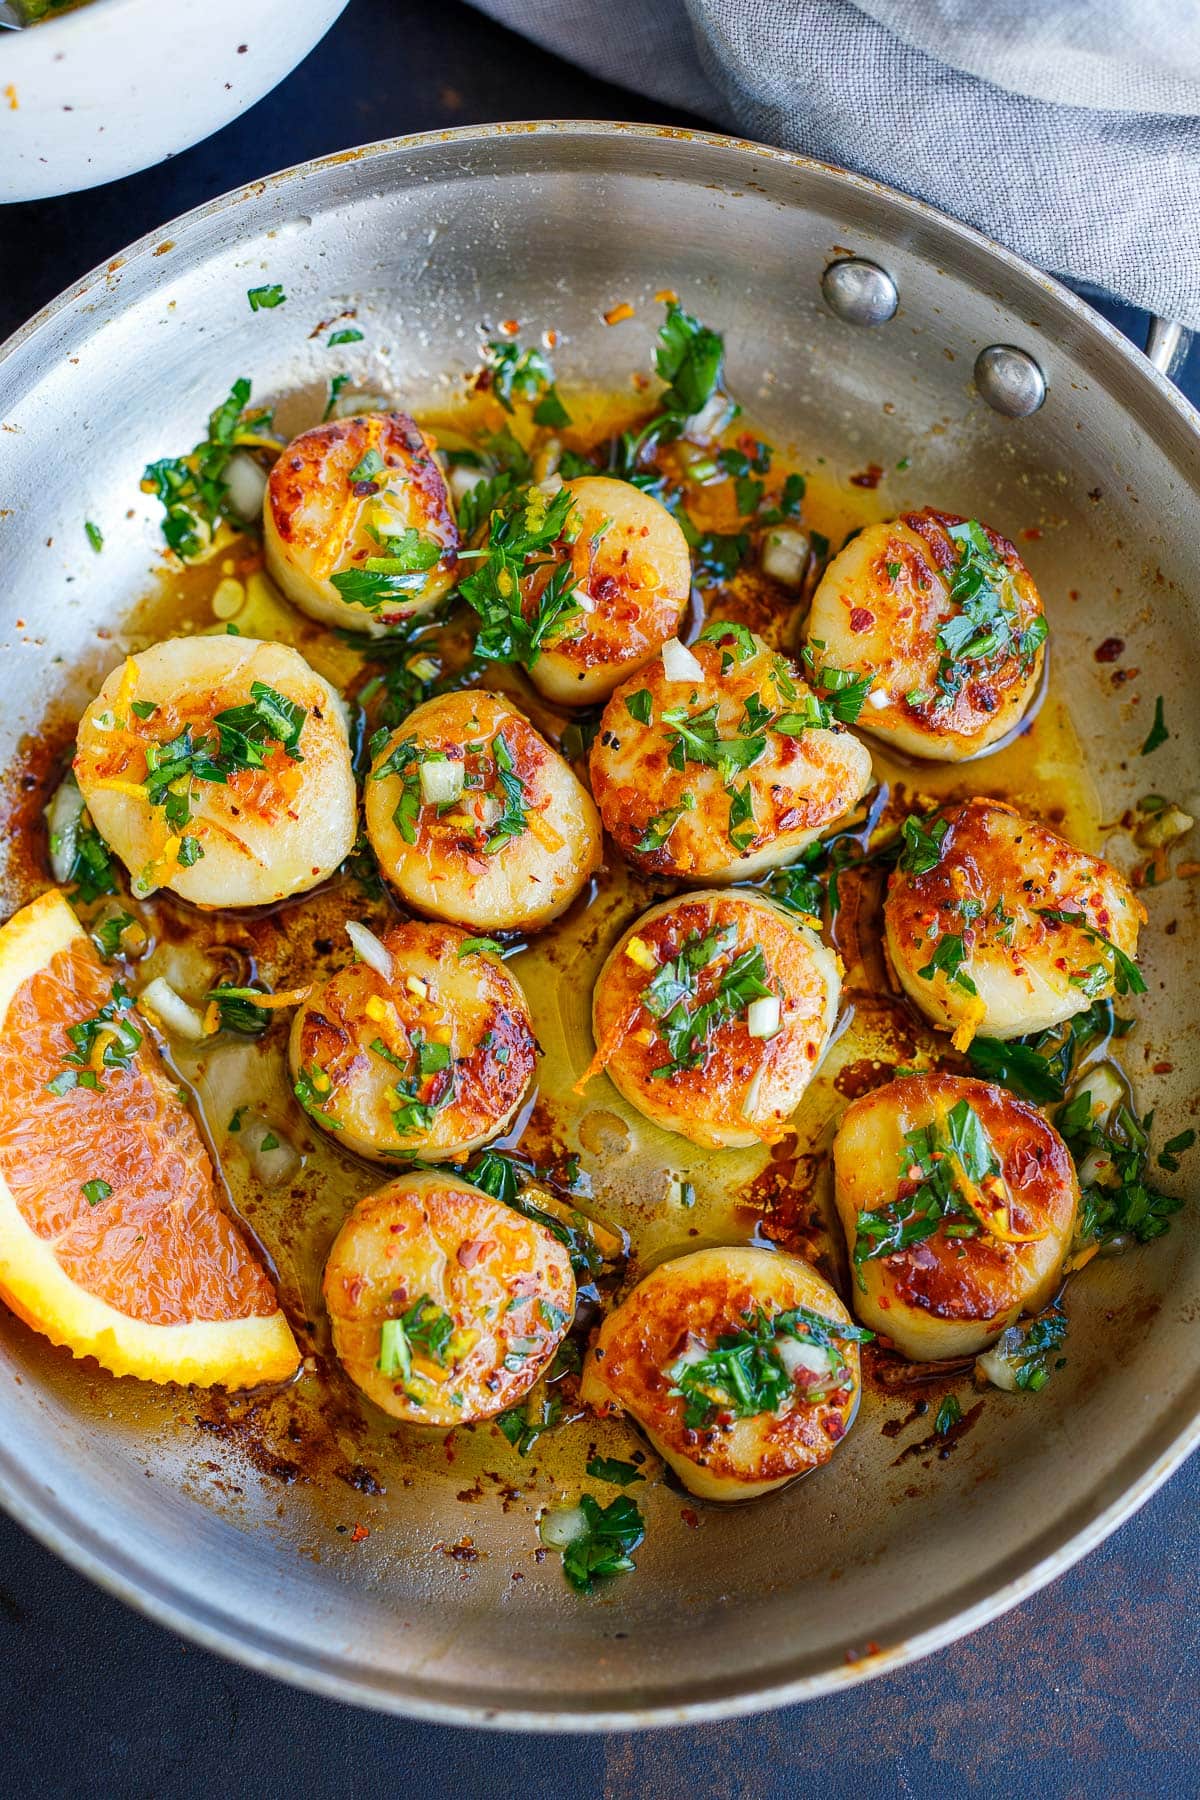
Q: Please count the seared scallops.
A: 12